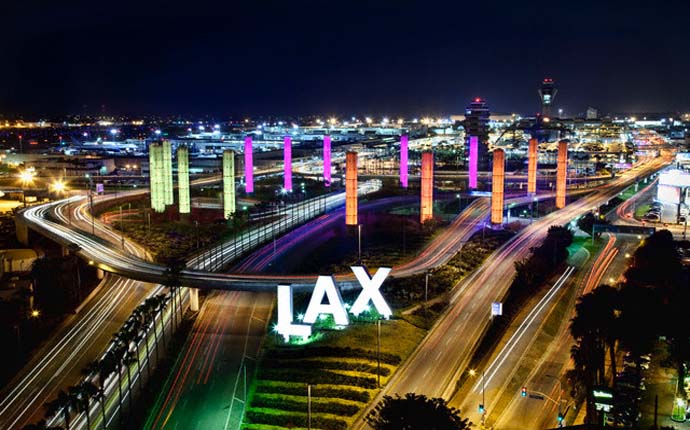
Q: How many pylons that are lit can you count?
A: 15